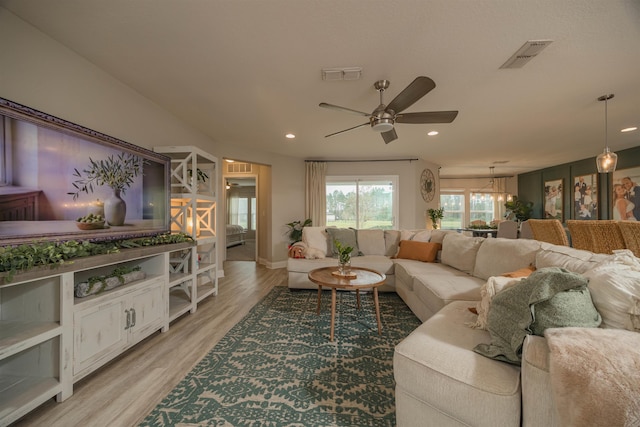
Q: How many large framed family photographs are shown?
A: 3